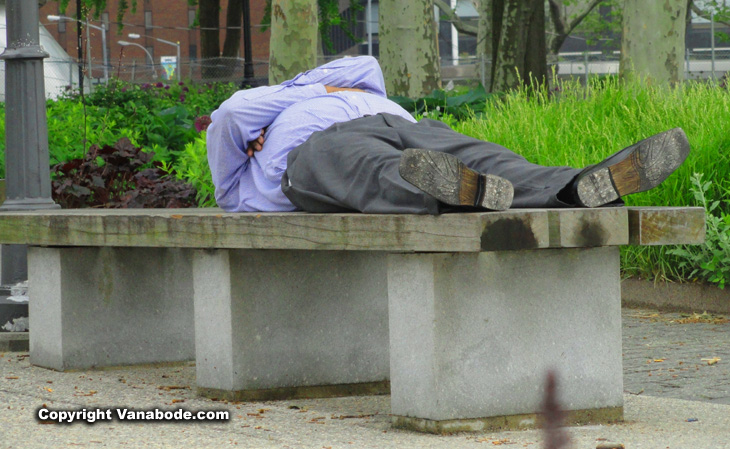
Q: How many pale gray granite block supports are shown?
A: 3